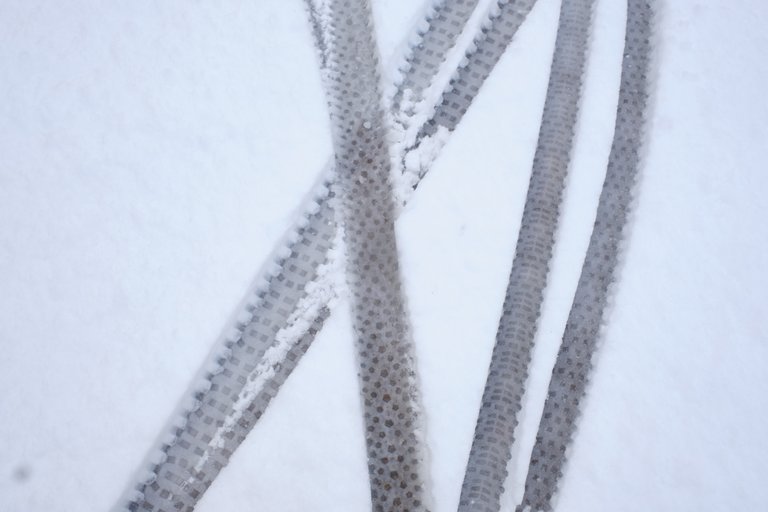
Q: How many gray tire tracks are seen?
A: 5